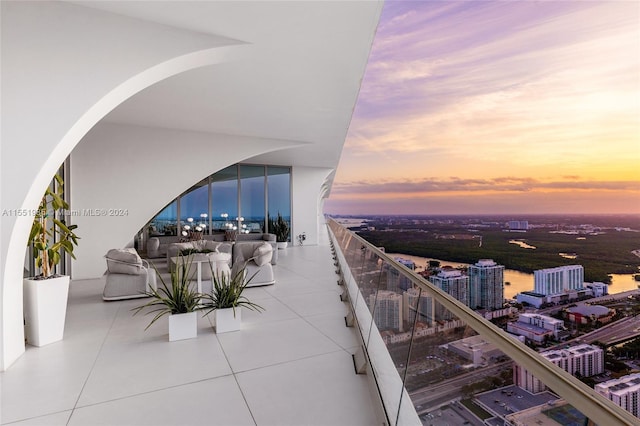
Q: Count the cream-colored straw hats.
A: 0